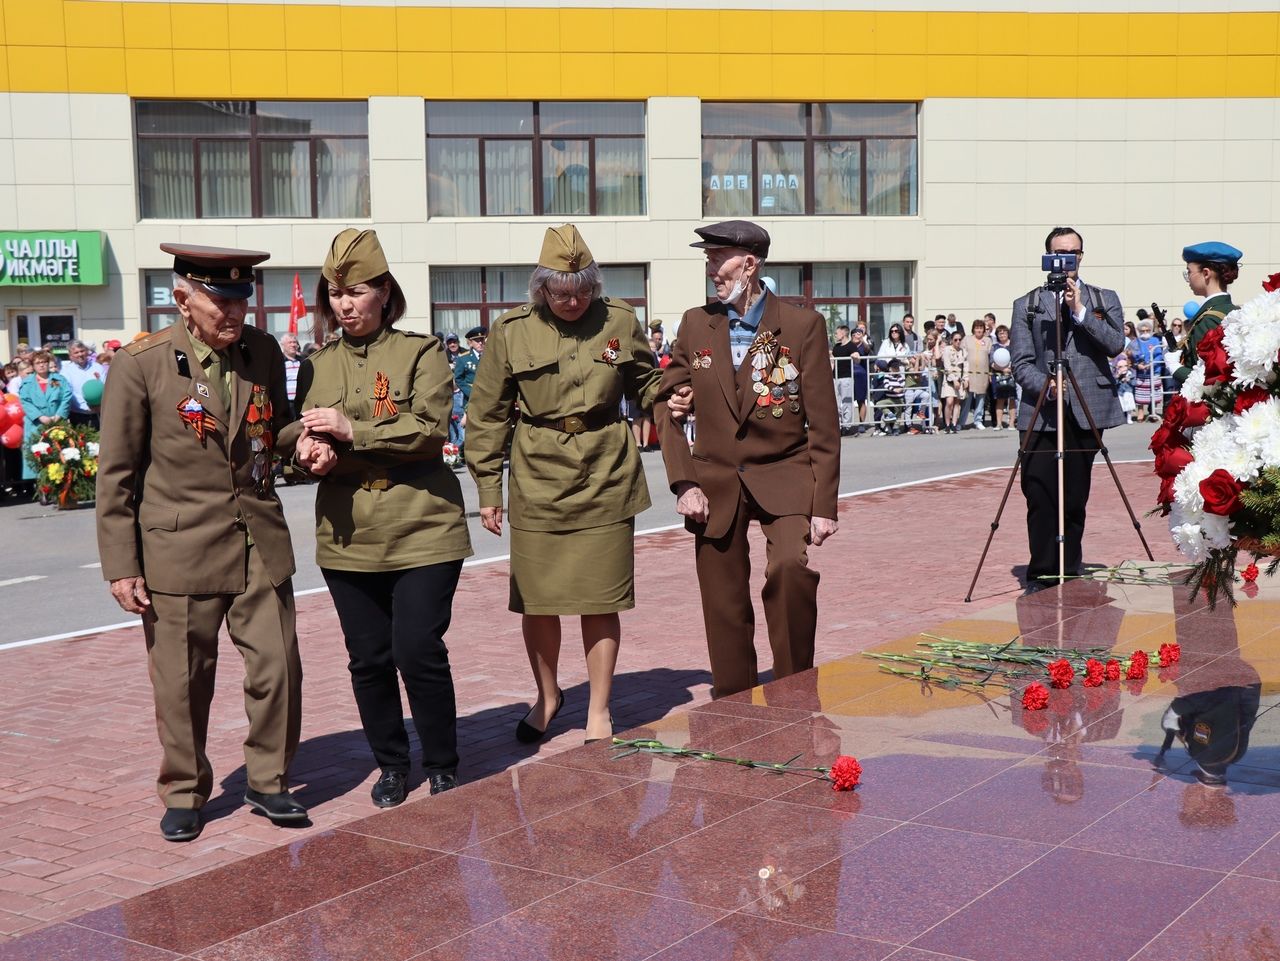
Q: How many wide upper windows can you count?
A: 3